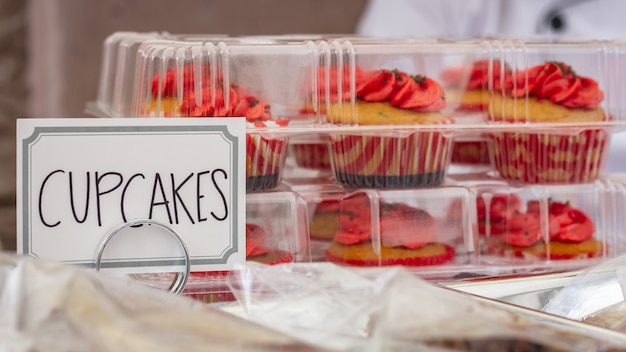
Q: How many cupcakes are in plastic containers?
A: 11